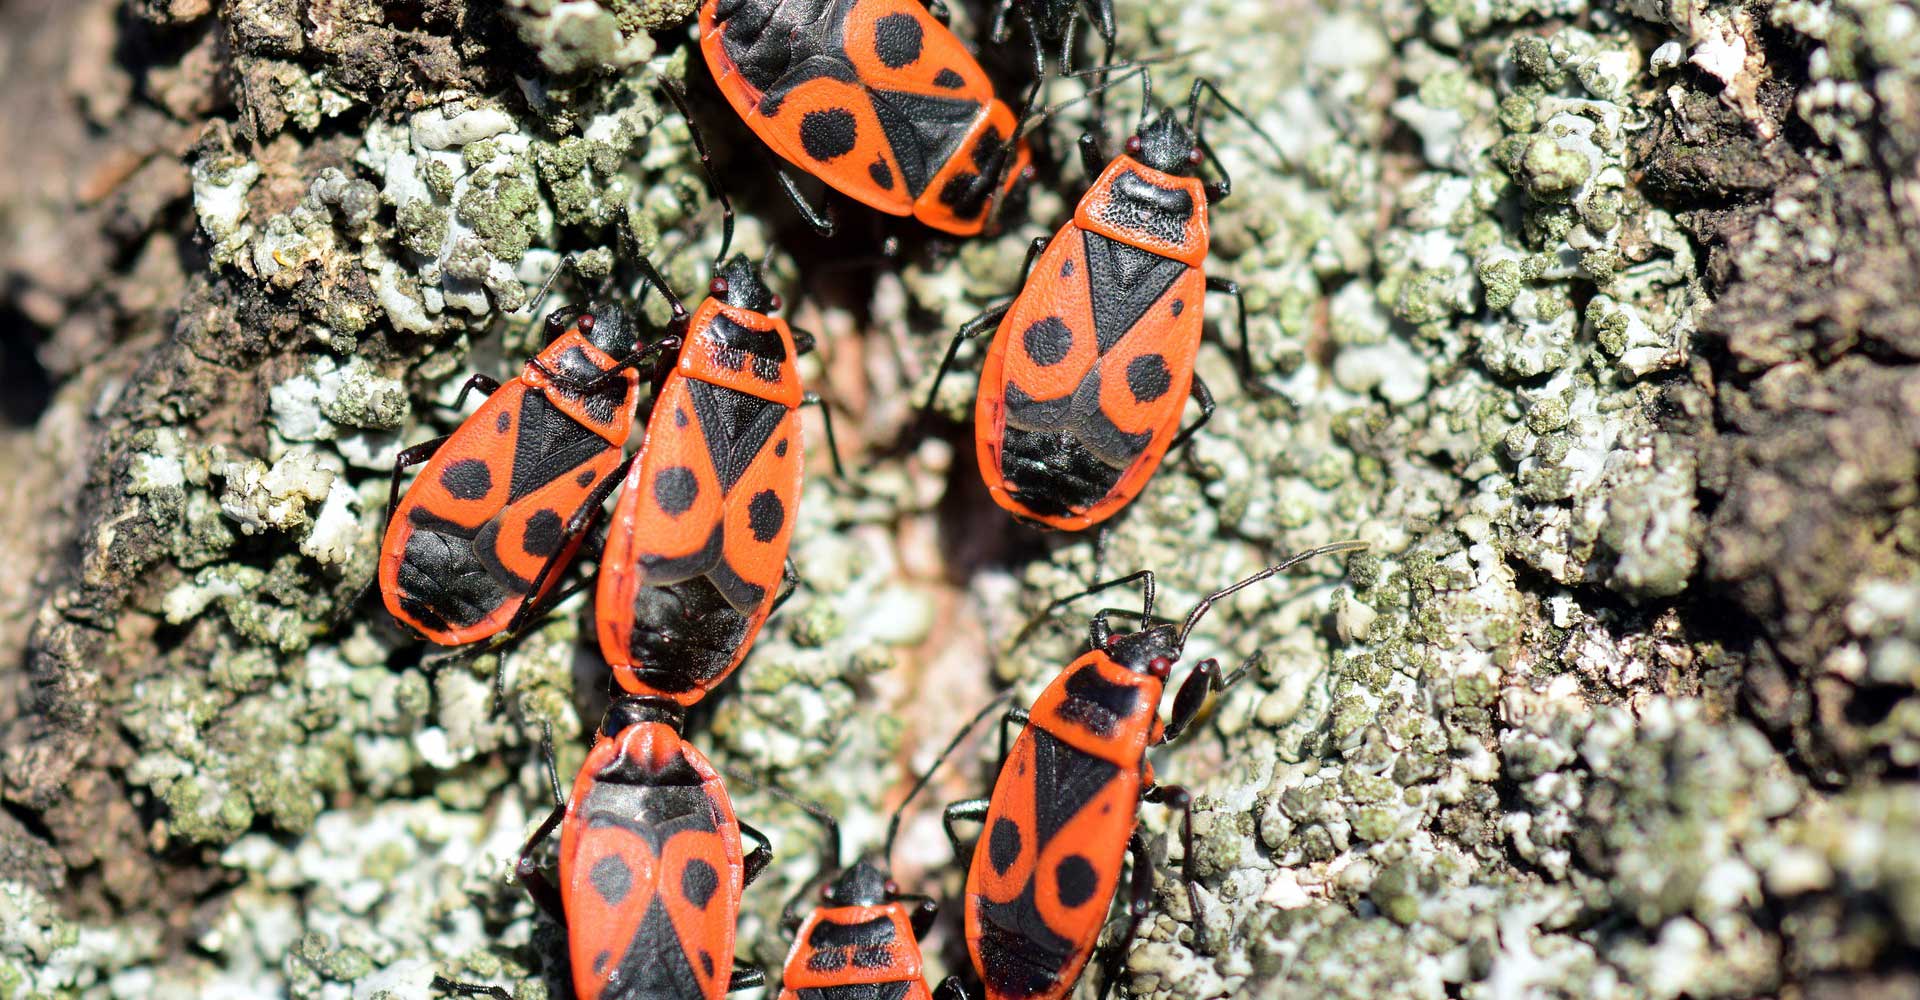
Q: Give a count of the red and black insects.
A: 7